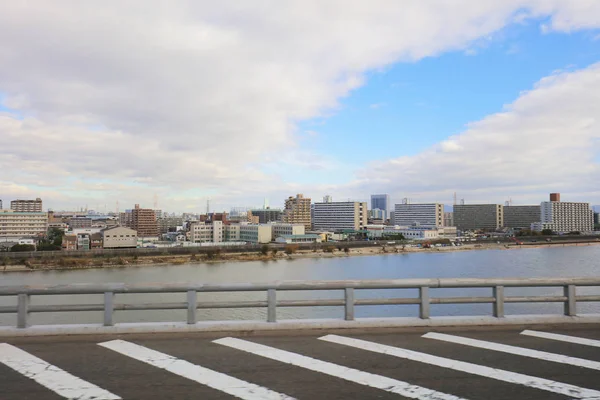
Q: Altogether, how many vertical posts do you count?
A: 8